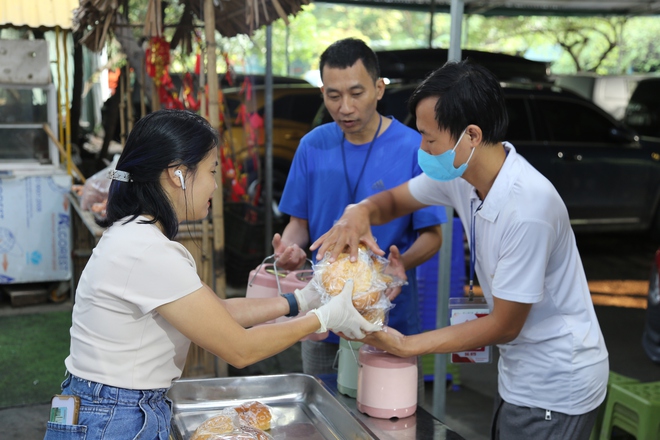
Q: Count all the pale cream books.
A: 0